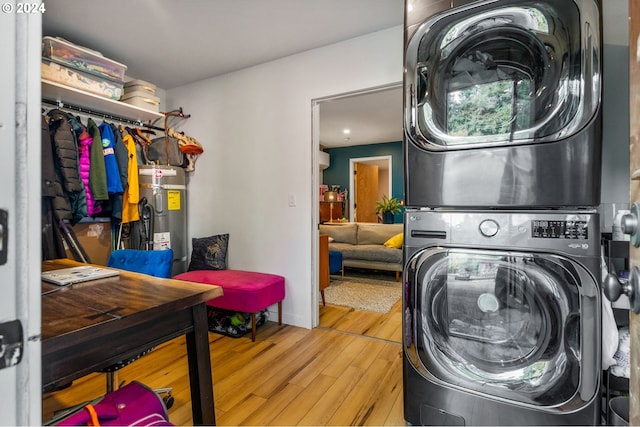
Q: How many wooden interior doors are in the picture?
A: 1